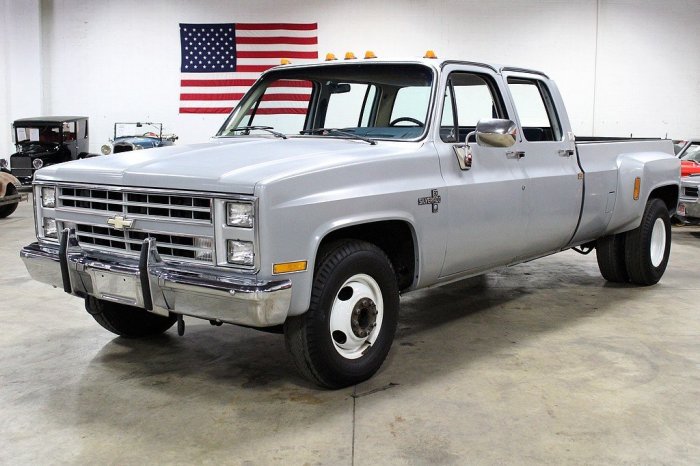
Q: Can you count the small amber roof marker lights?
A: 5